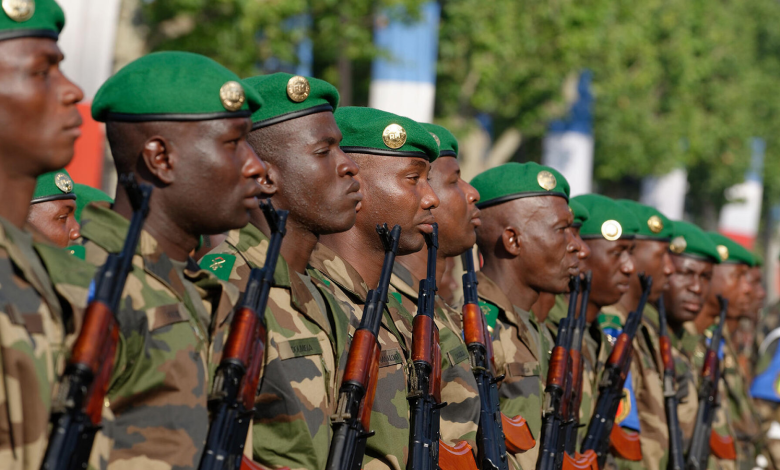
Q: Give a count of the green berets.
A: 14